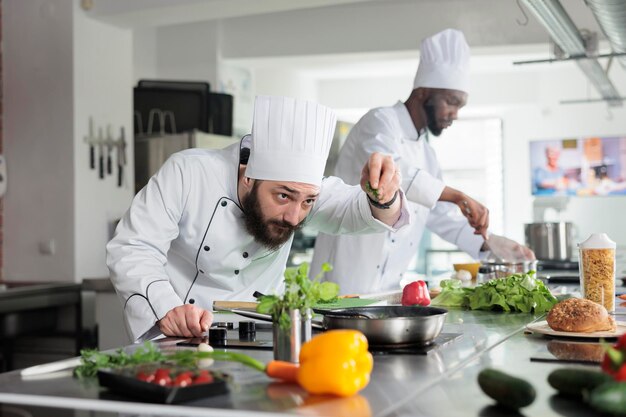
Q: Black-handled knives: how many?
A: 4